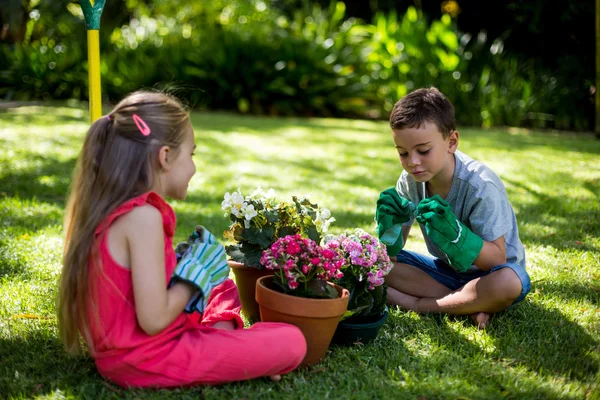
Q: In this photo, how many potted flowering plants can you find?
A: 3